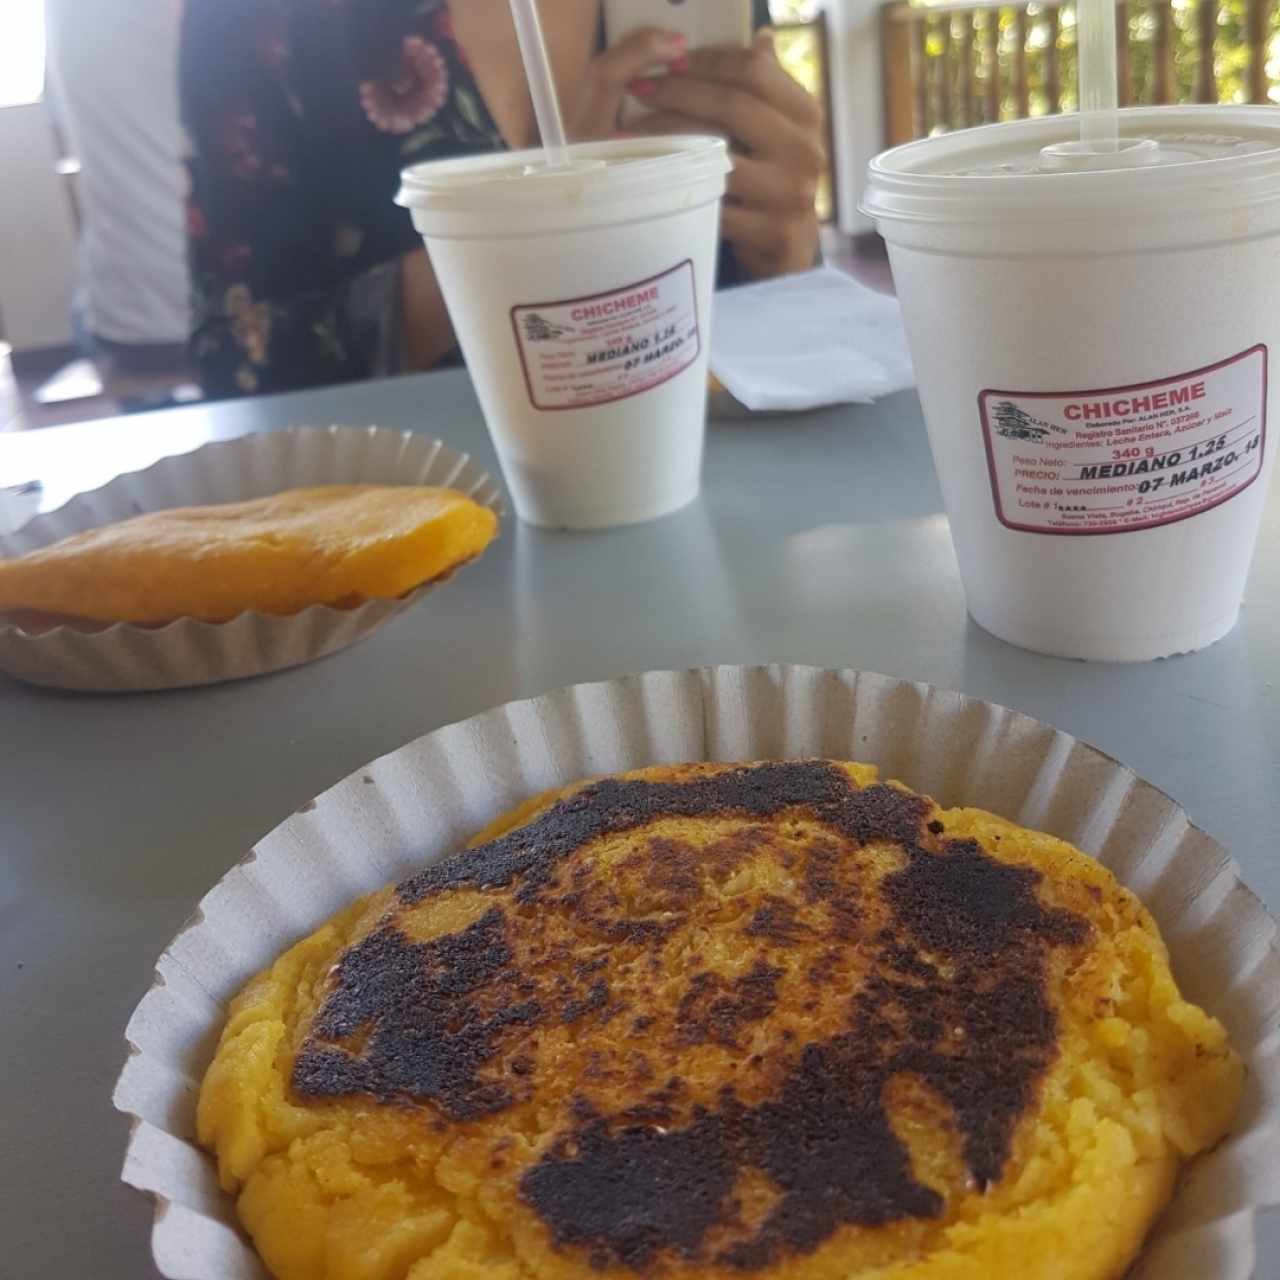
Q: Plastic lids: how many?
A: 2